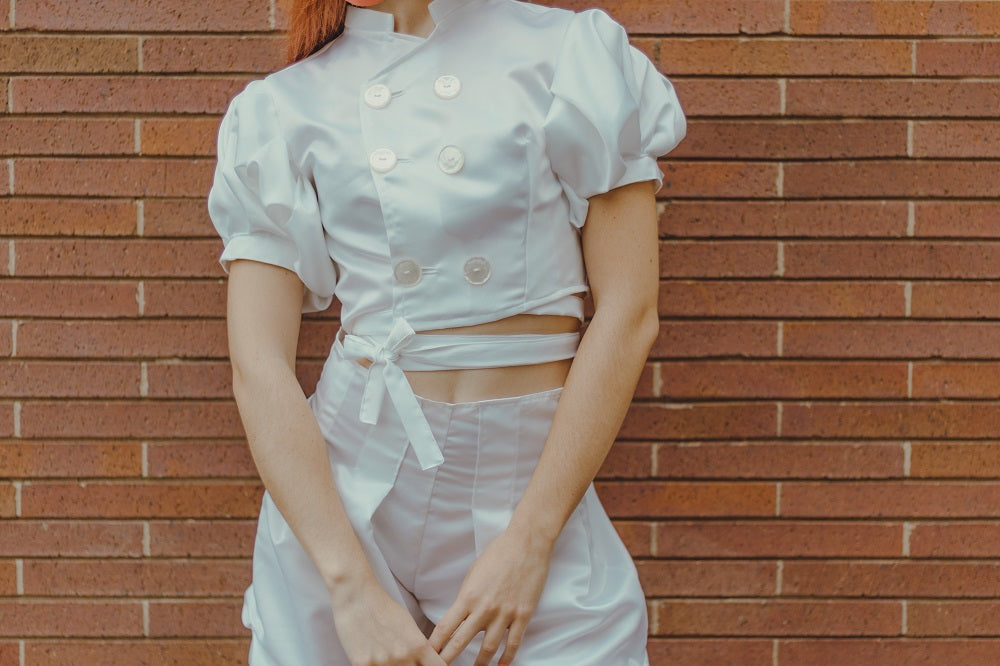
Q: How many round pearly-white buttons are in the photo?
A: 6